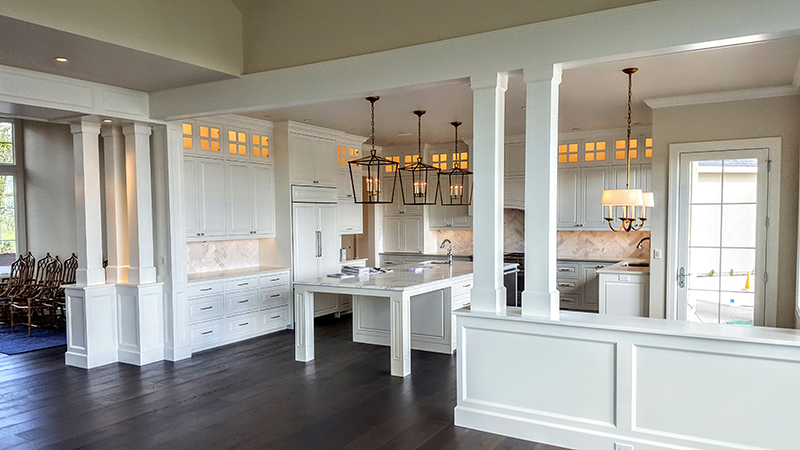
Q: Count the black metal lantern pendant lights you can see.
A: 3